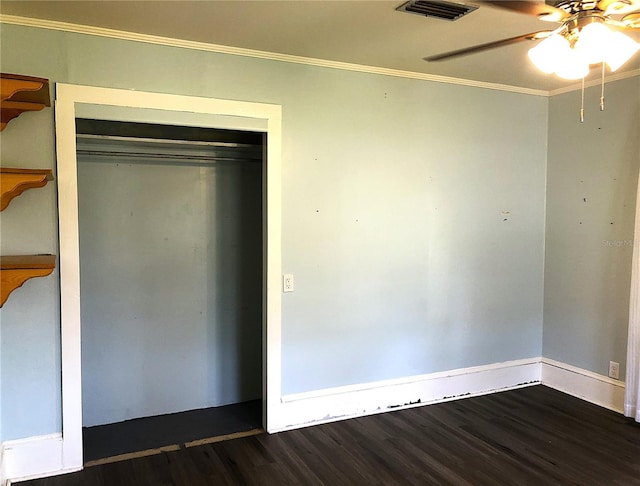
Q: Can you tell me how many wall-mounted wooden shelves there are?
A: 3